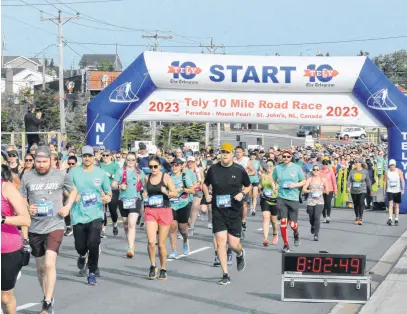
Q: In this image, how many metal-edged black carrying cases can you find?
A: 1